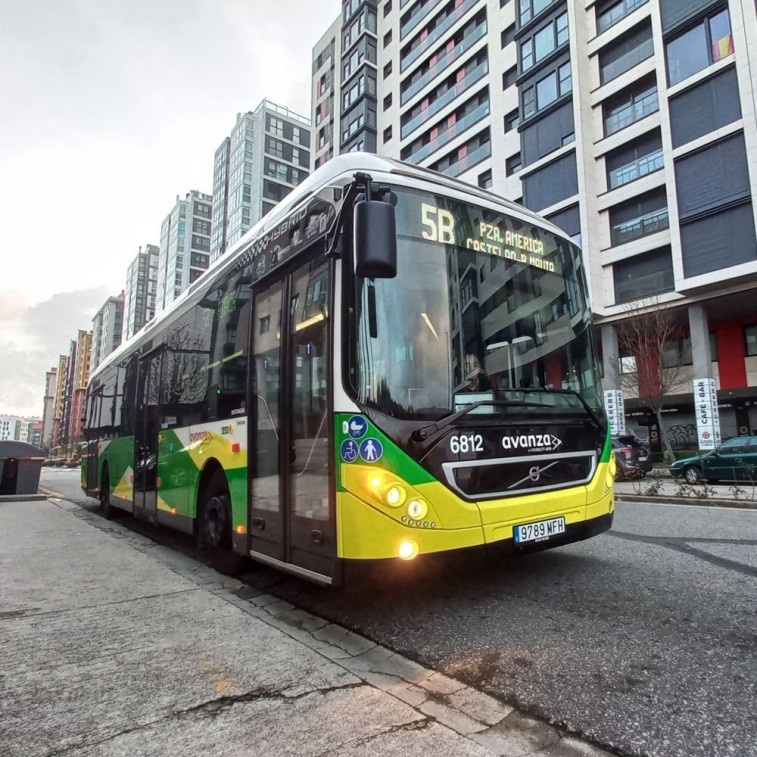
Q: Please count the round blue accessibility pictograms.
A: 3